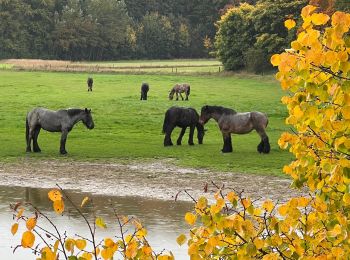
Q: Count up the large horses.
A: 3